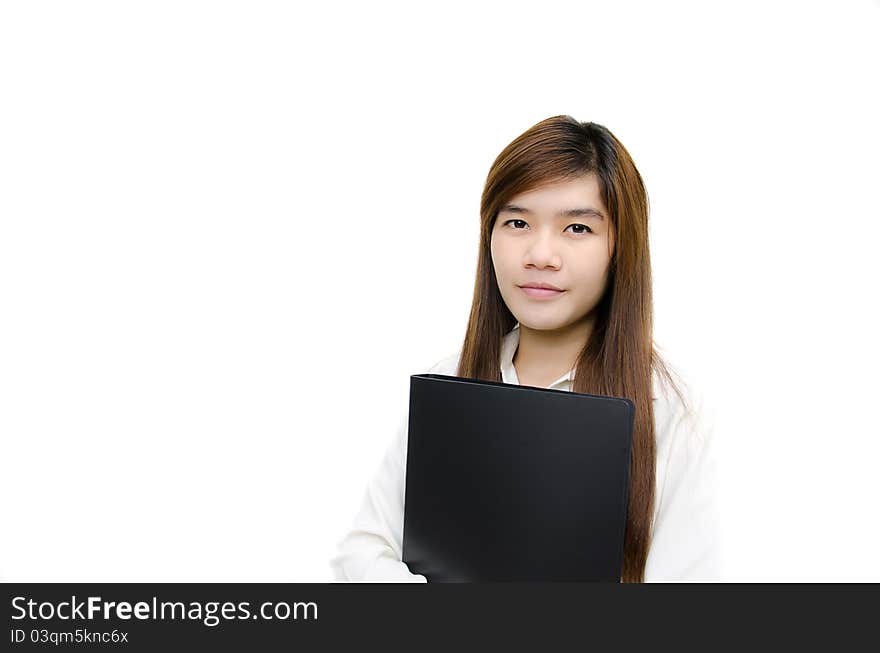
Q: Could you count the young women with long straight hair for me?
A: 1